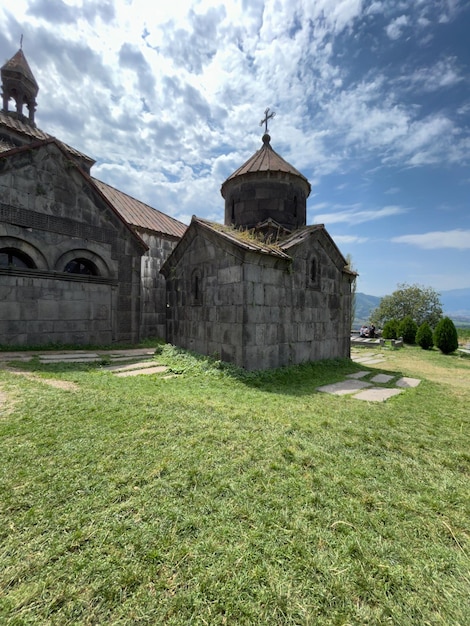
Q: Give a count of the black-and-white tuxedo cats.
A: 0